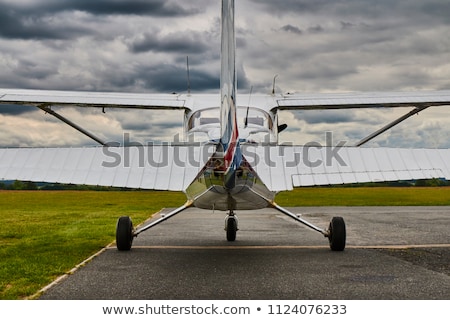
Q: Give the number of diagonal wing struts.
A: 2